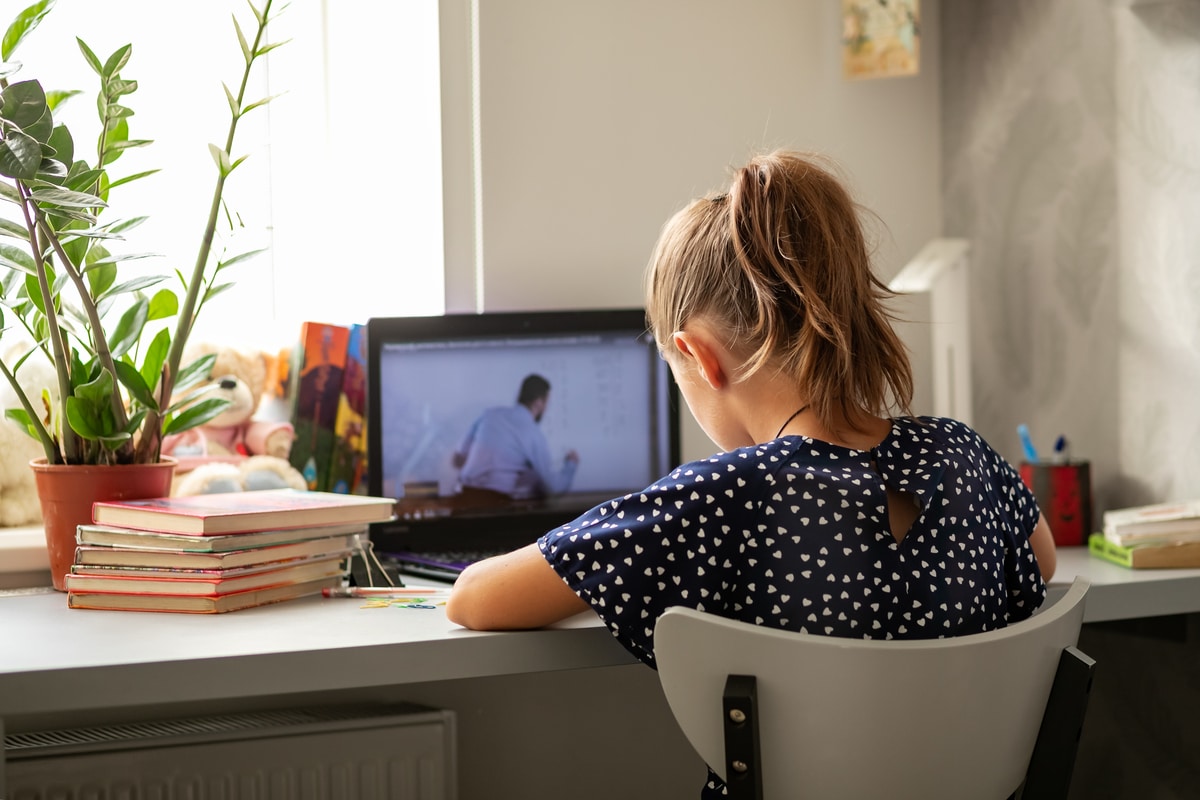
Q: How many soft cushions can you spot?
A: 0